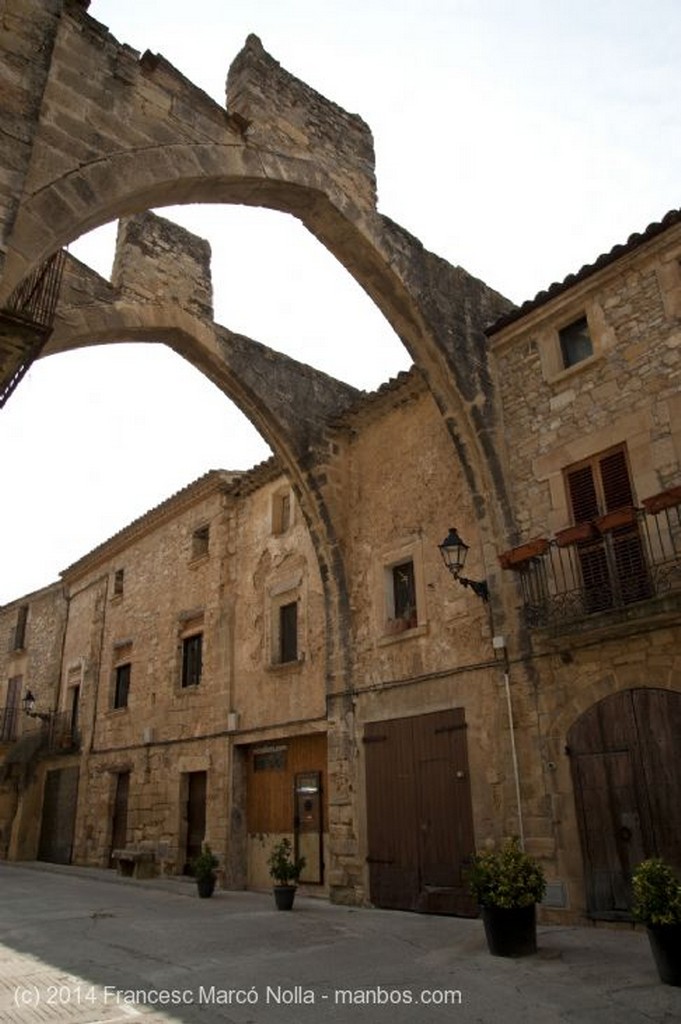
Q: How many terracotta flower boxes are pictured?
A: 4